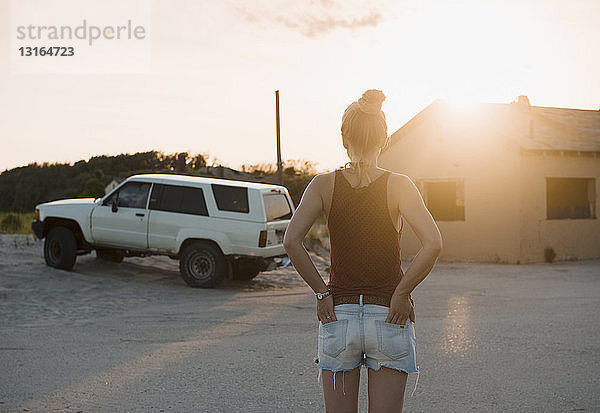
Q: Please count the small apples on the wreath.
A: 0